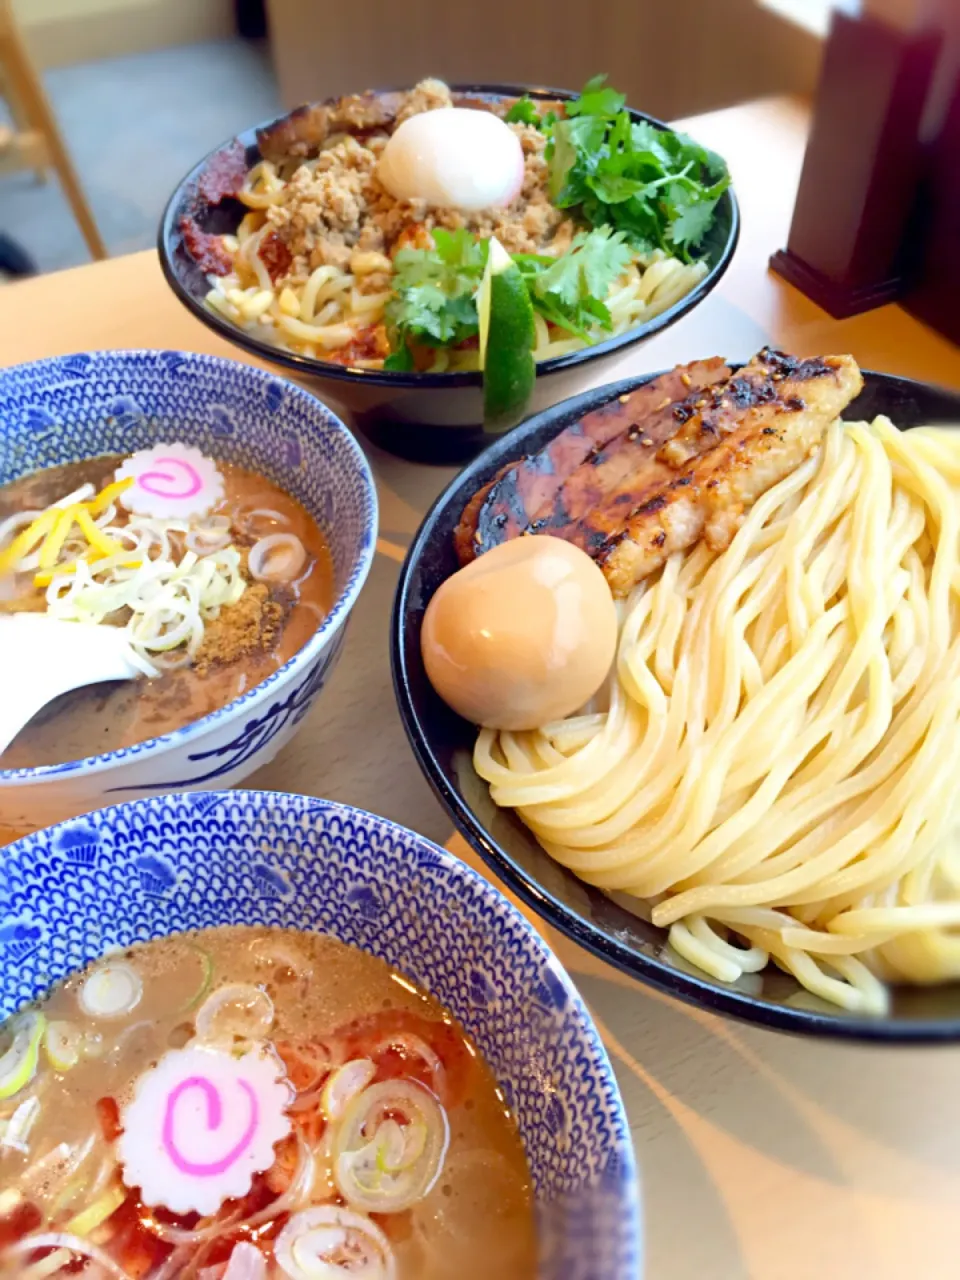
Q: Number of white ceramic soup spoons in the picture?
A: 1